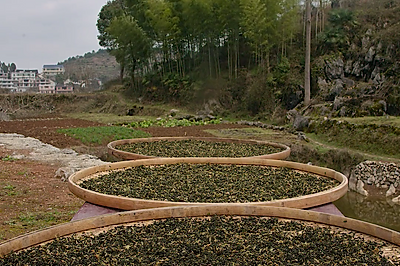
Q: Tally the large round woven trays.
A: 3